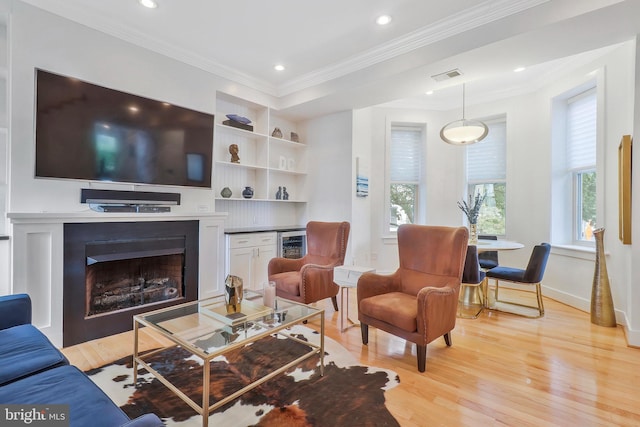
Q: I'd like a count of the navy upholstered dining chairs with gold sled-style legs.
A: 3